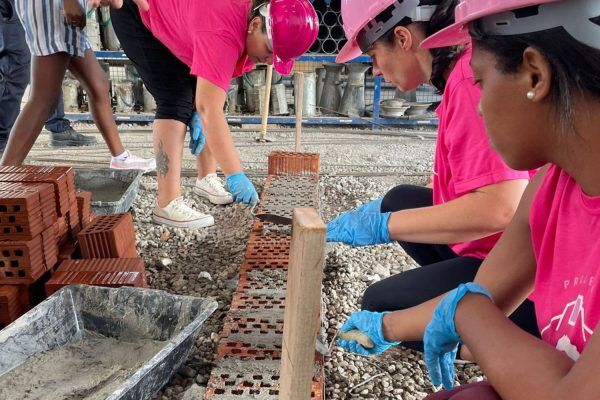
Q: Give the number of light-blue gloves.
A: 6